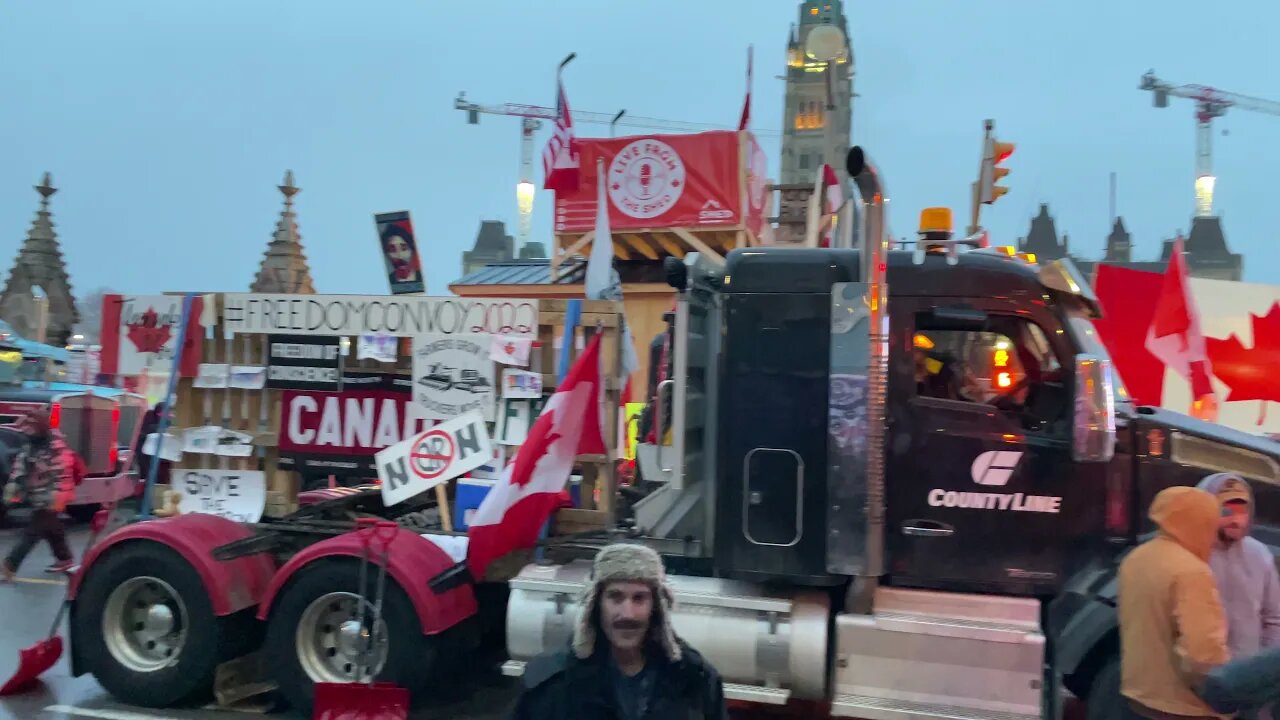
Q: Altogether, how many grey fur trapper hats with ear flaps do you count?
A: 1